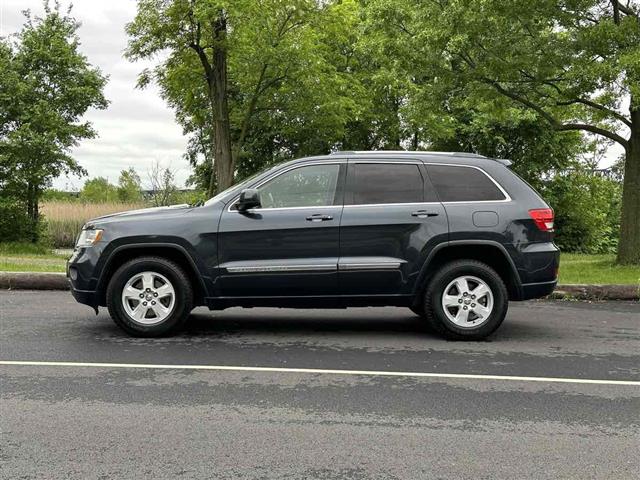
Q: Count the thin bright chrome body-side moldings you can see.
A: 2